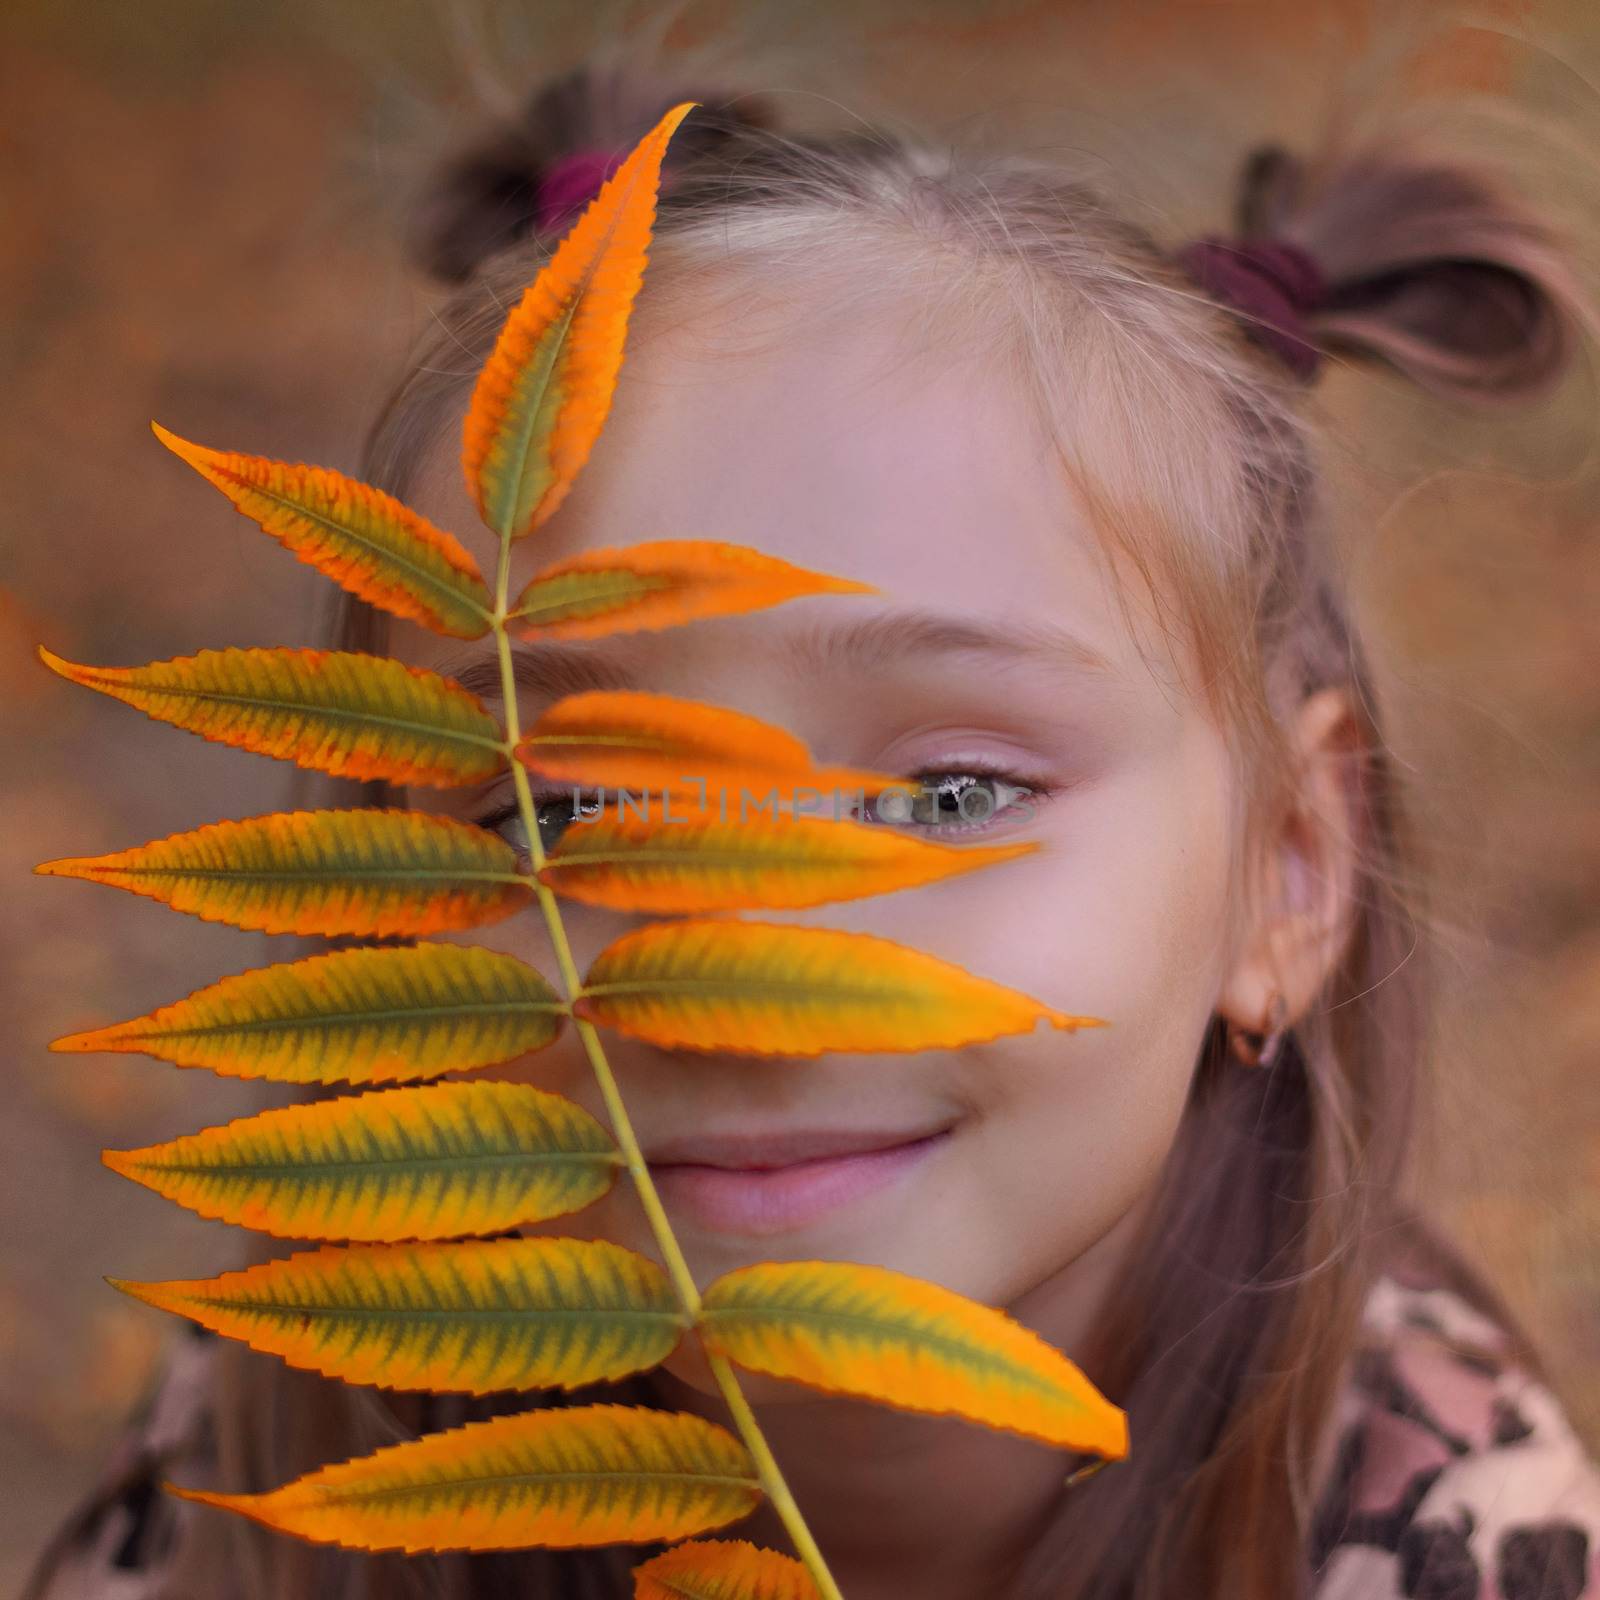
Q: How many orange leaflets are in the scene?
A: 14